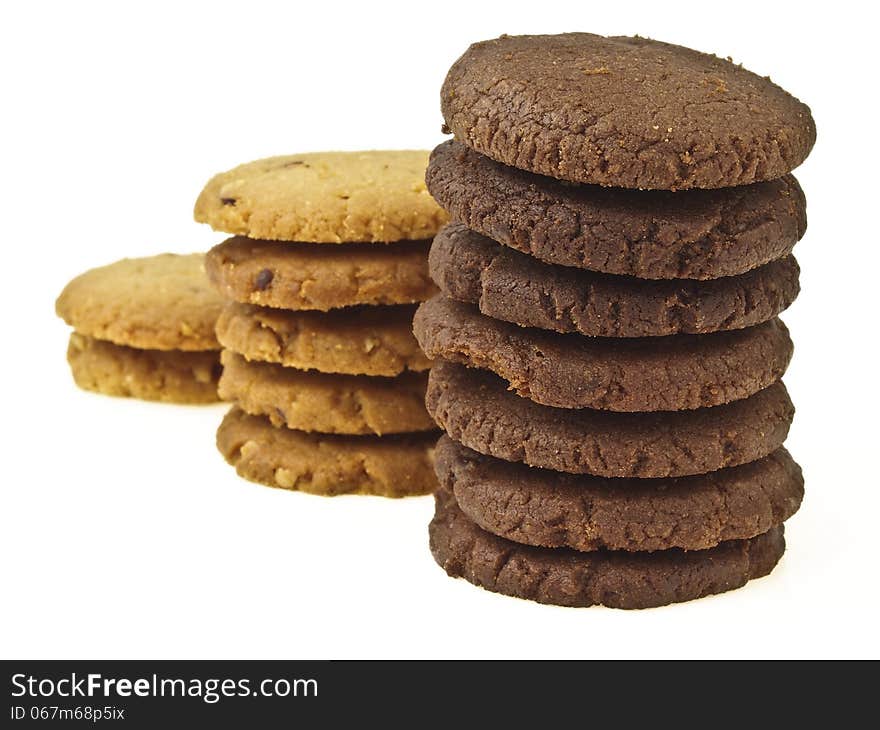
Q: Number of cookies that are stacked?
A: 14